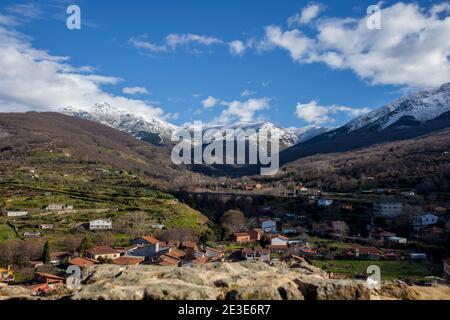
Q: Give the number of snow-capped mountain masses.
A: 3